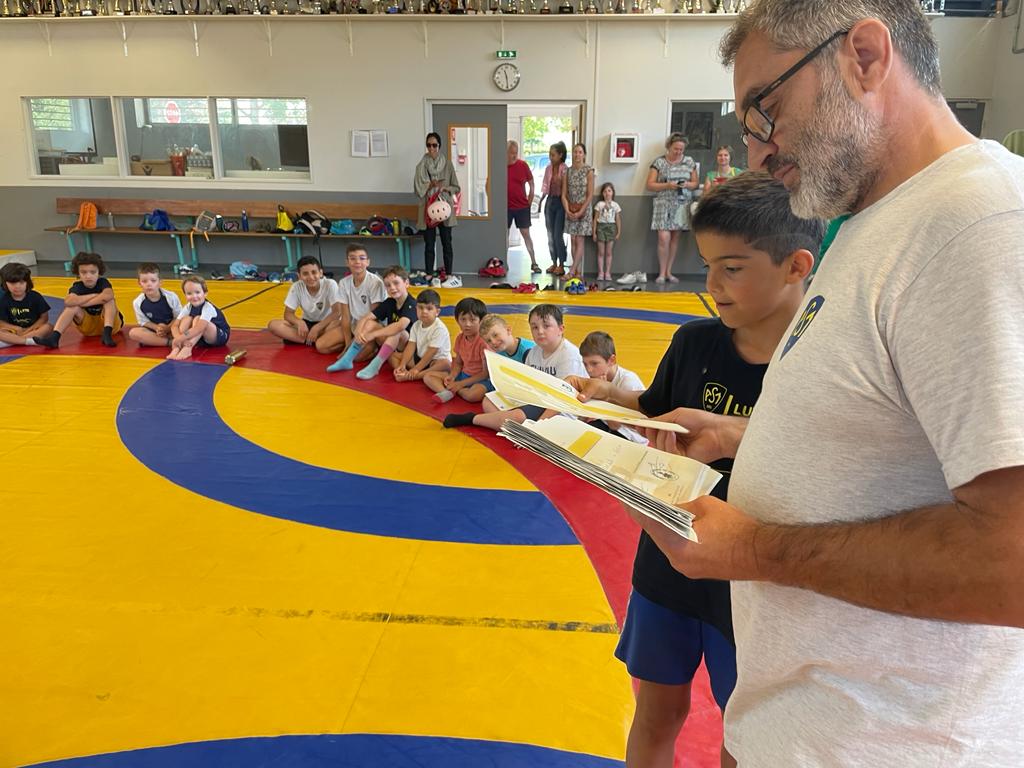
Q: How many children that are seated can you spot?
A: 12